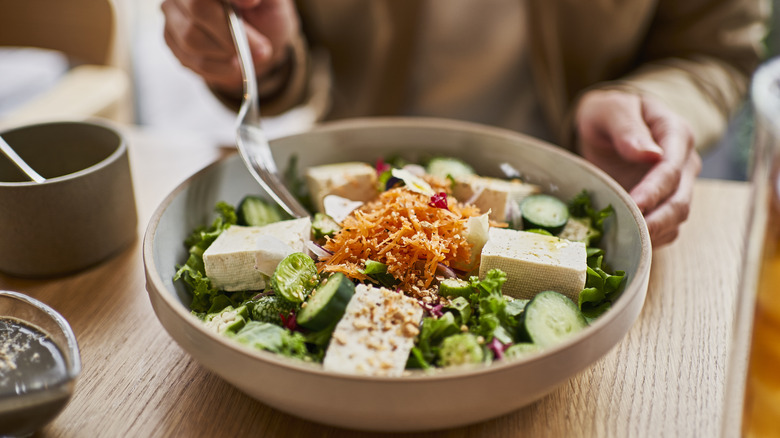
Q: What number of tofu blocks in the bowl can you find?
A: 5